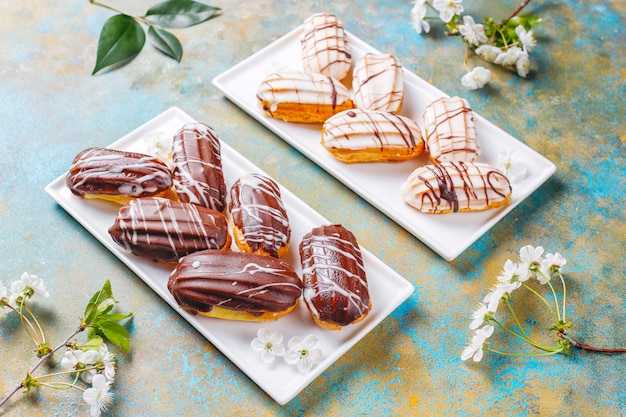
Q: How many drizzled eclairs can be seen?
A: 12